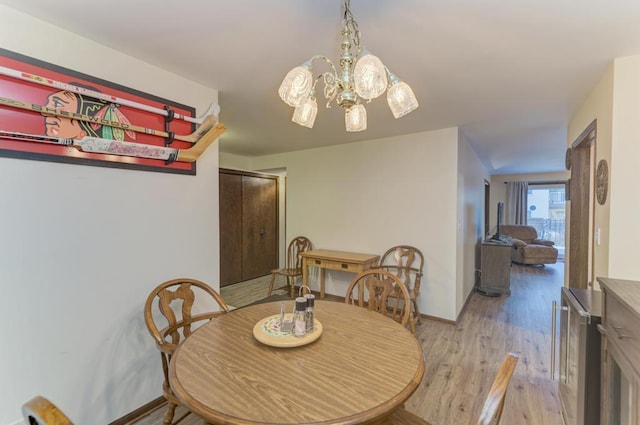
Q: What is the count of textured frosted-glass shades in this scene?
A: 5